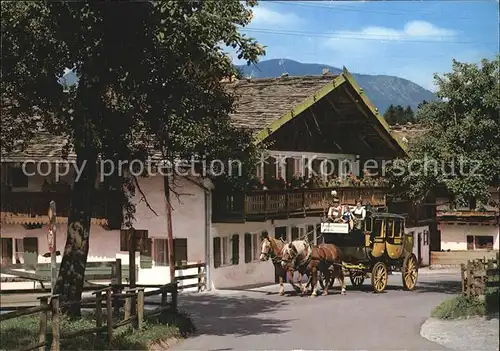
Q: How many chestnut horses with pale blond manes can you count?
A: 2